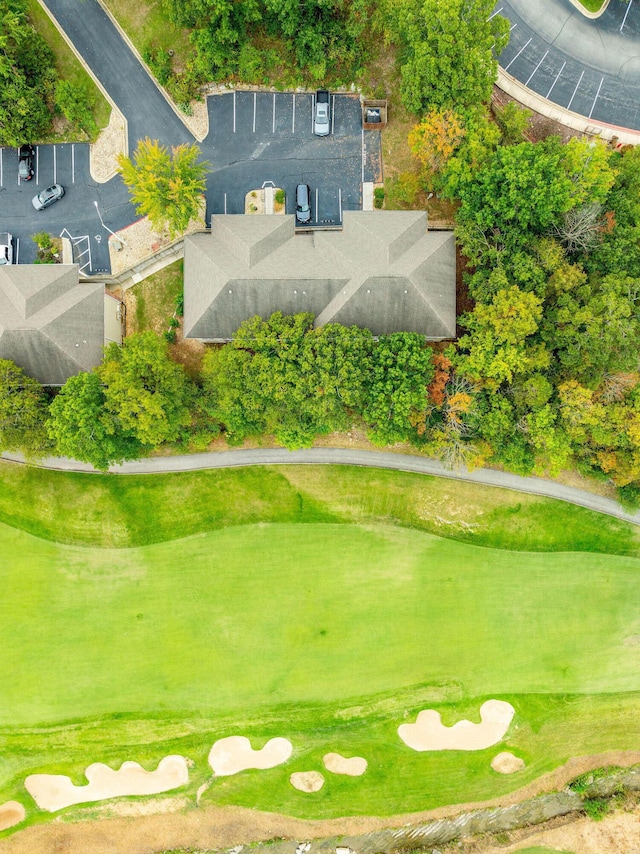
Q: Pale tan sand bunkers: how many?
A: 7